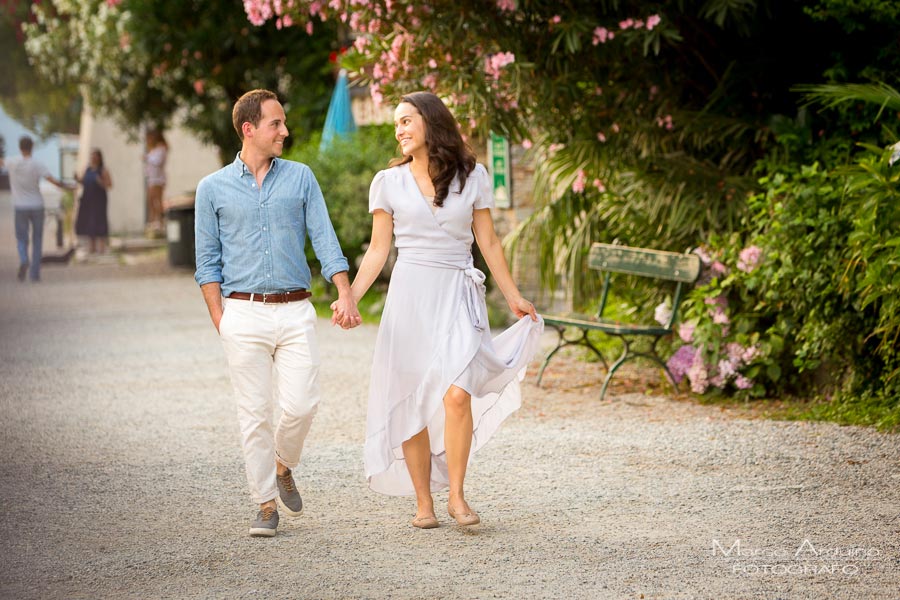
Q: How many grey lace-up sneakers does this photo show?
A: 2